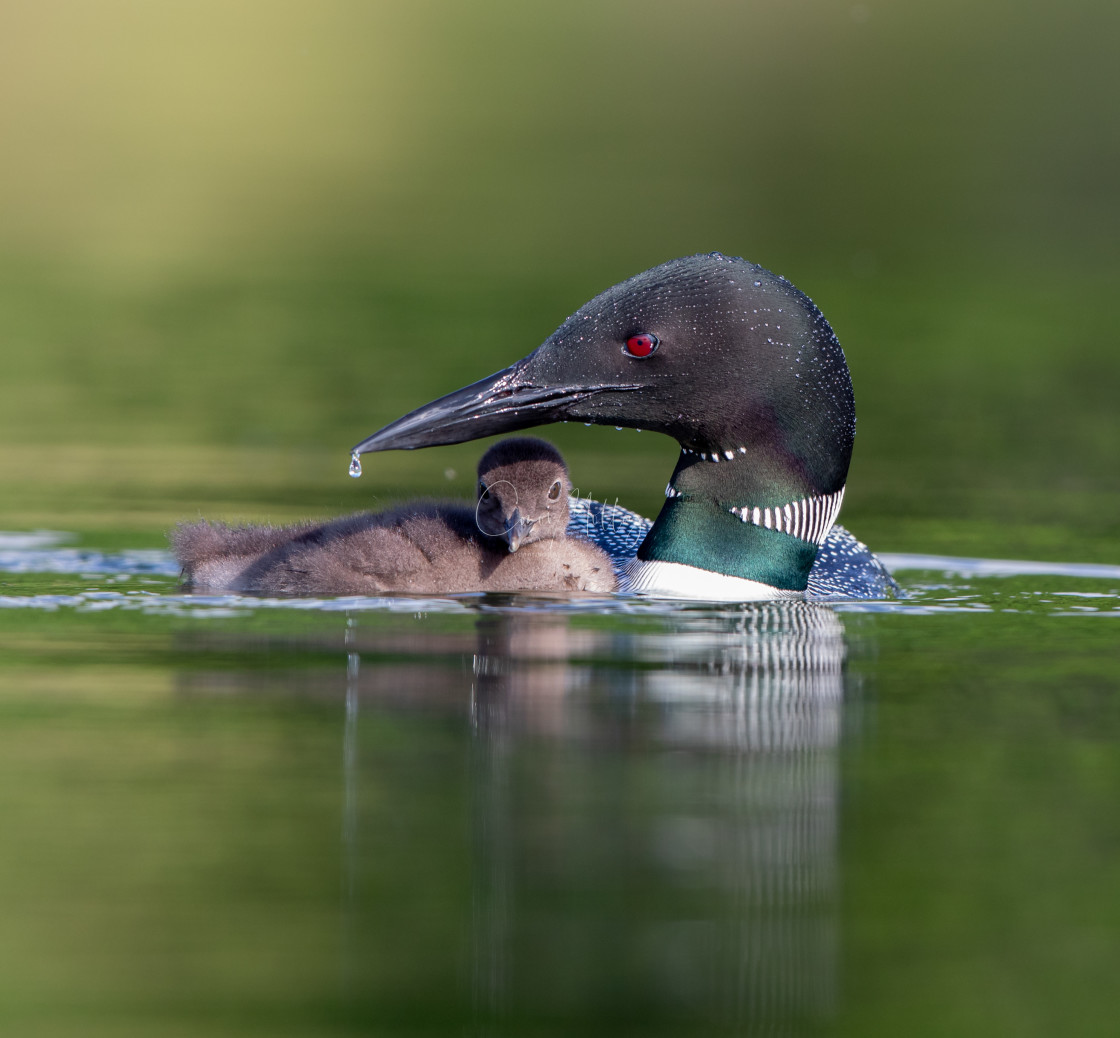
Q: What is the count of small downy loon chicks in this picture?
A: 1